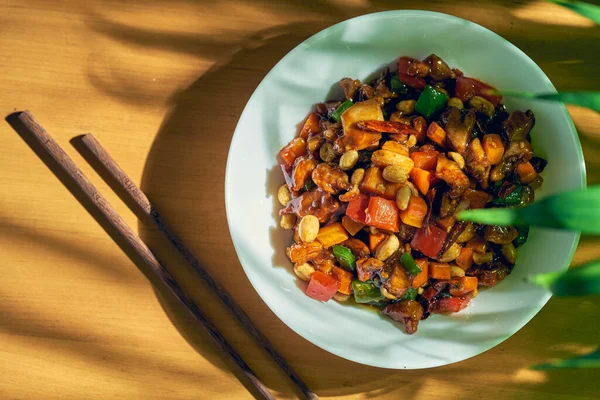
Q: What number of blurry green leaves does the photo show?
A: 5